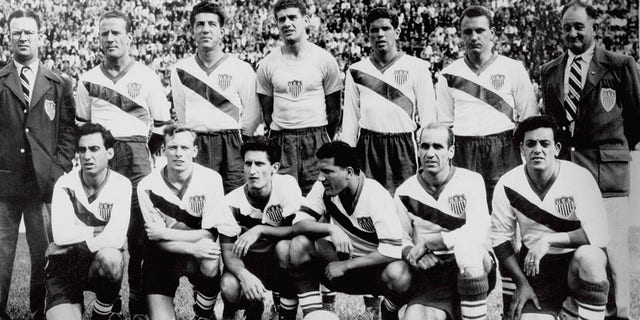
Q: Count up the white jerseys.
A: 11